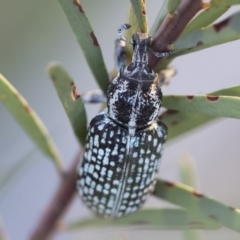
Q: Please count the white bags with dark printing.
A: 0